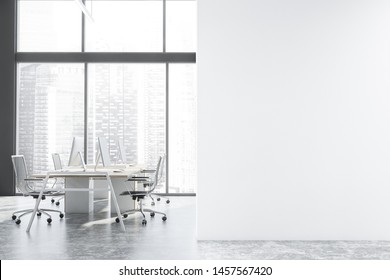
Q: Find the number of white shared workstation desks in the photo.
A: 1